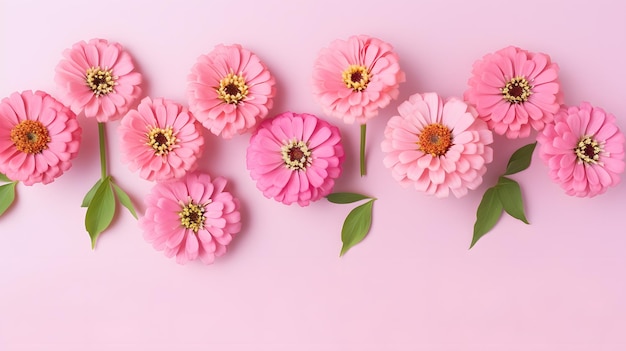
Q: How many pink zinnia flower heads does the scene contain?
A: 10